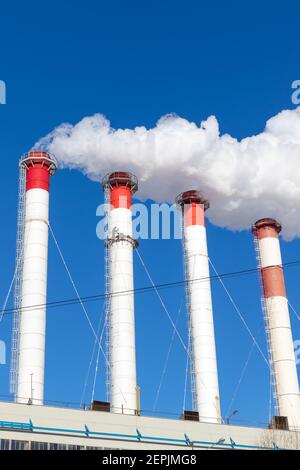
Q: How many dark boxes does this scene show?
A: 3